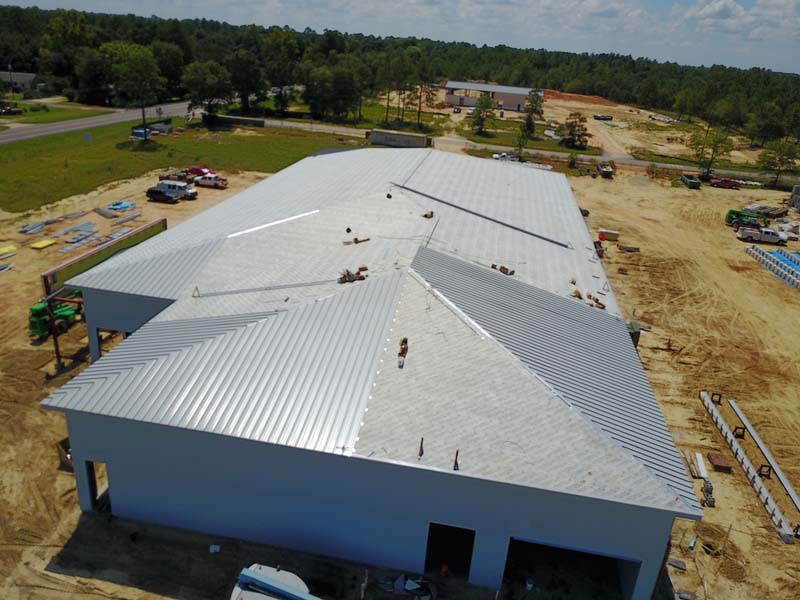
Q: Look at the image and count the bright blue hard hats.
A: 0